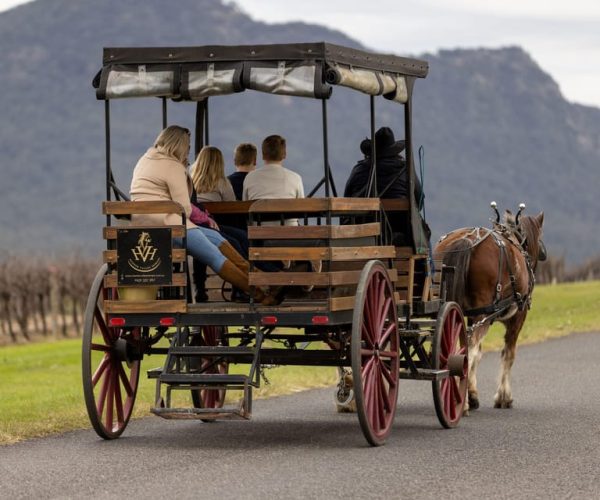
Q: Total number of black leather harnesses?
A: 1